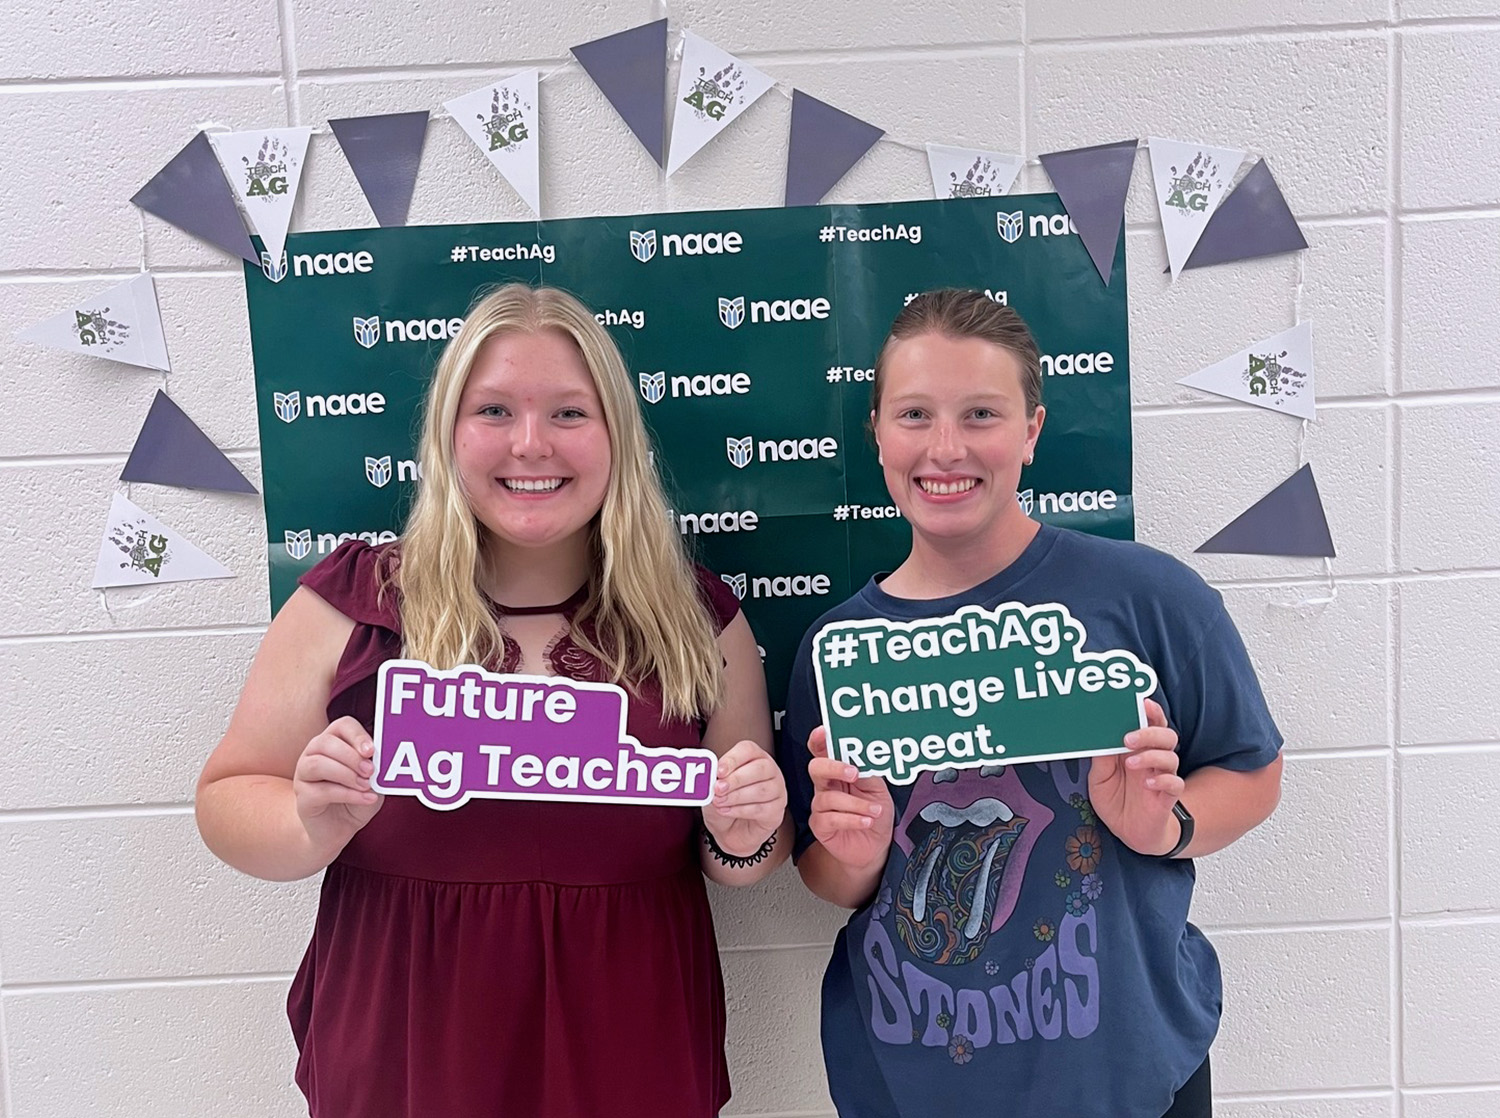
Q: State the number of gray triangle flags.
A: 8